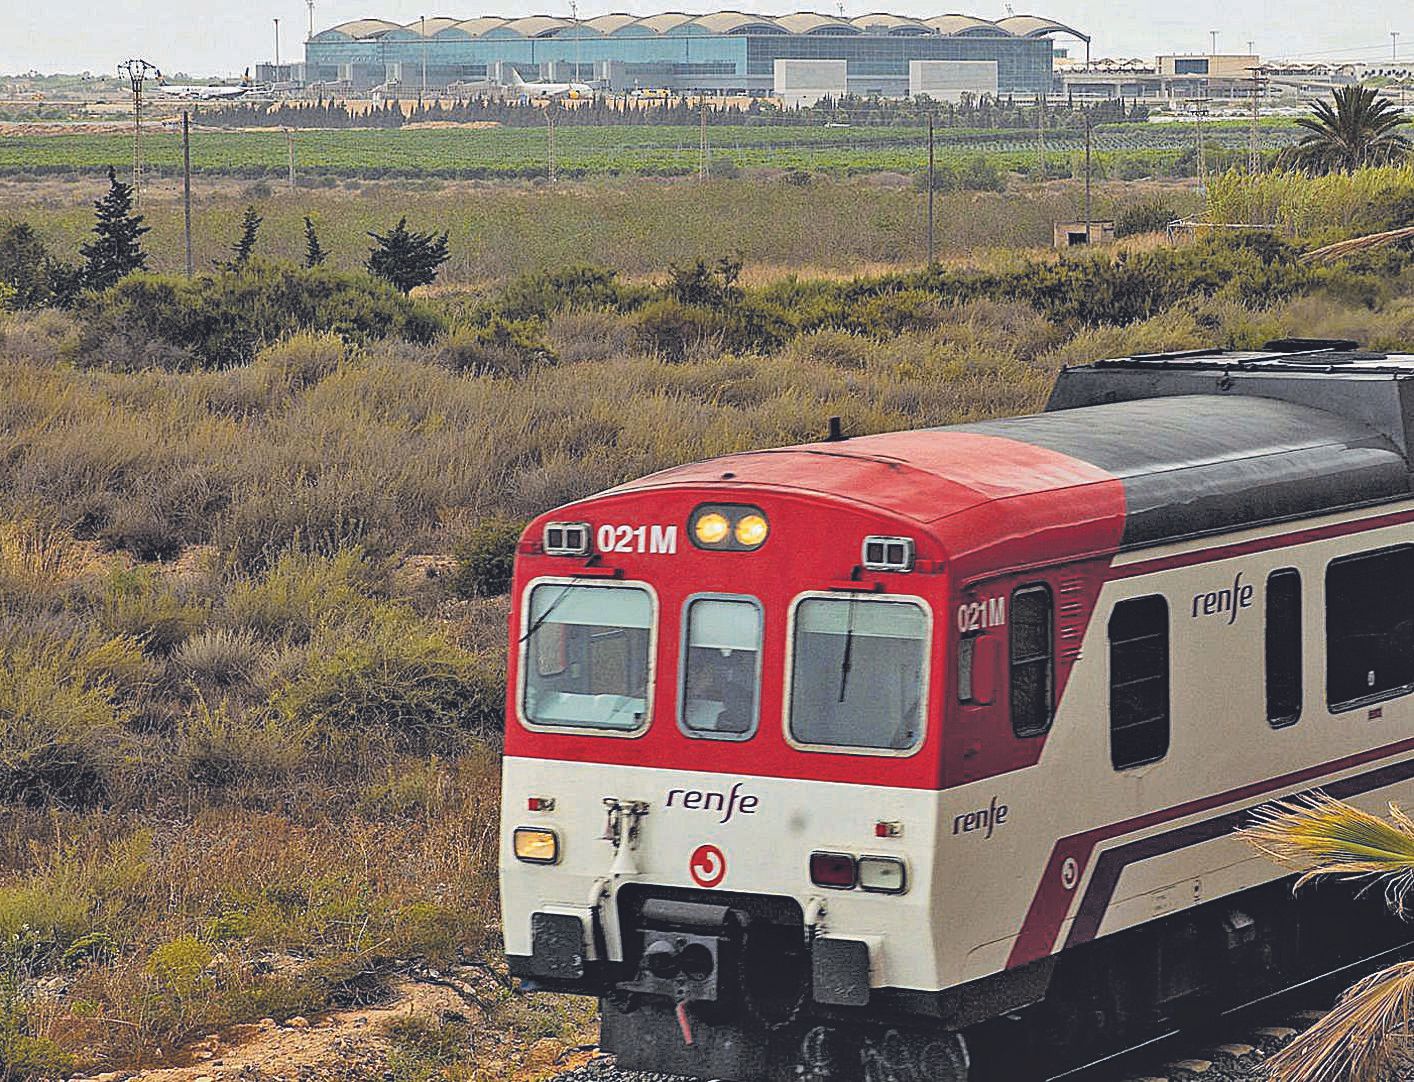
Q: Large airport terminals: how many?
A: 1